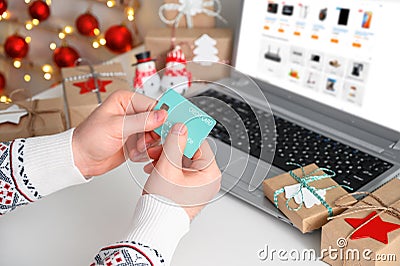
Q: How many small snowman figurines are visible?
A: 2